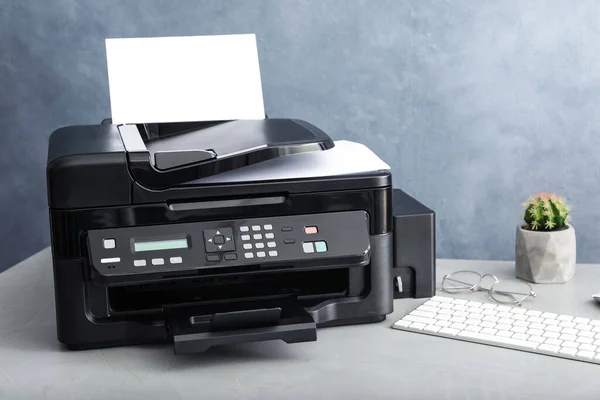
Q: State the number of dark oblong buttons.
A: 4